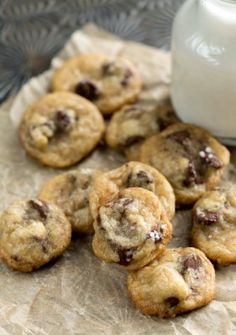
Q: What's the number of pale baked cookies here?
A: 10